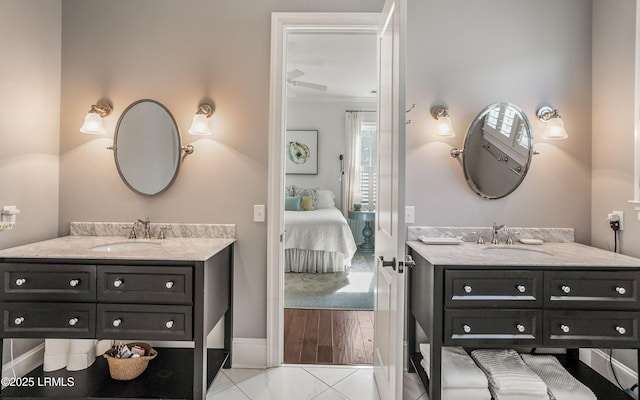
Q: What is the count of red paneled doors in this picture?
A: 0